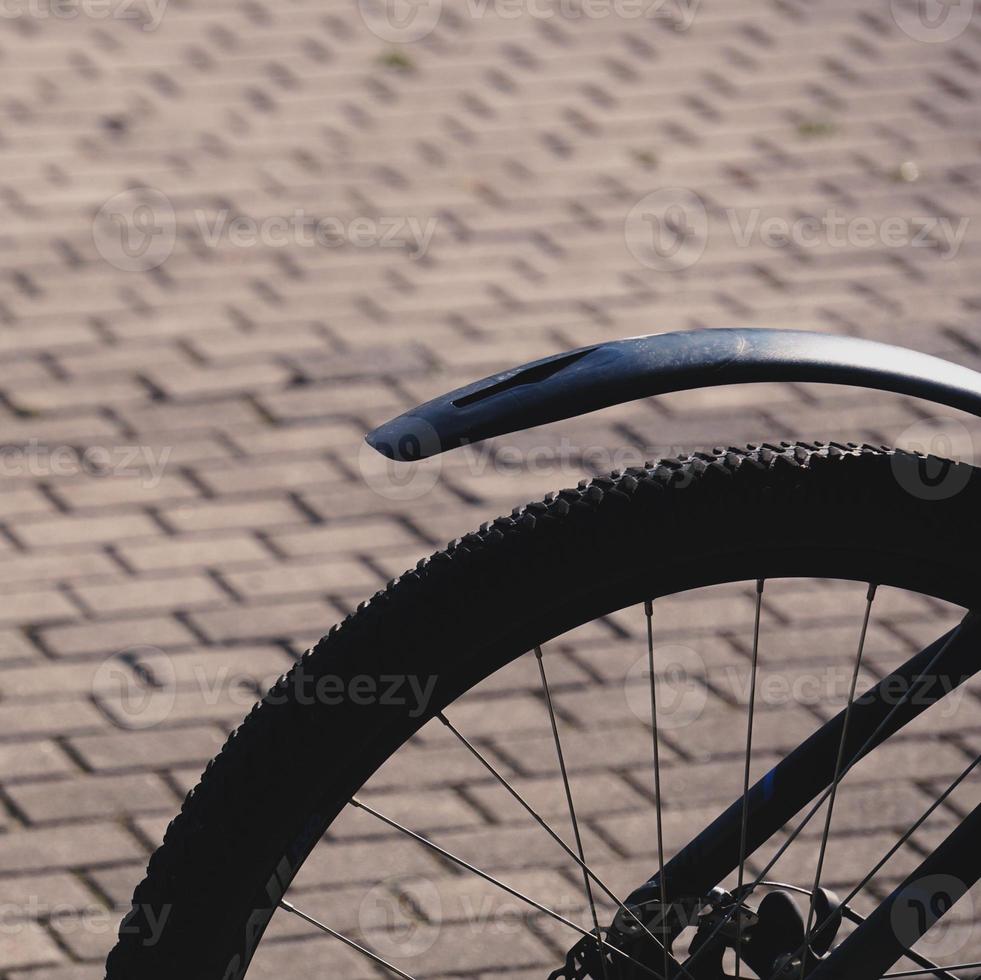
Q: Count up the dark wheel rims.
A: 1